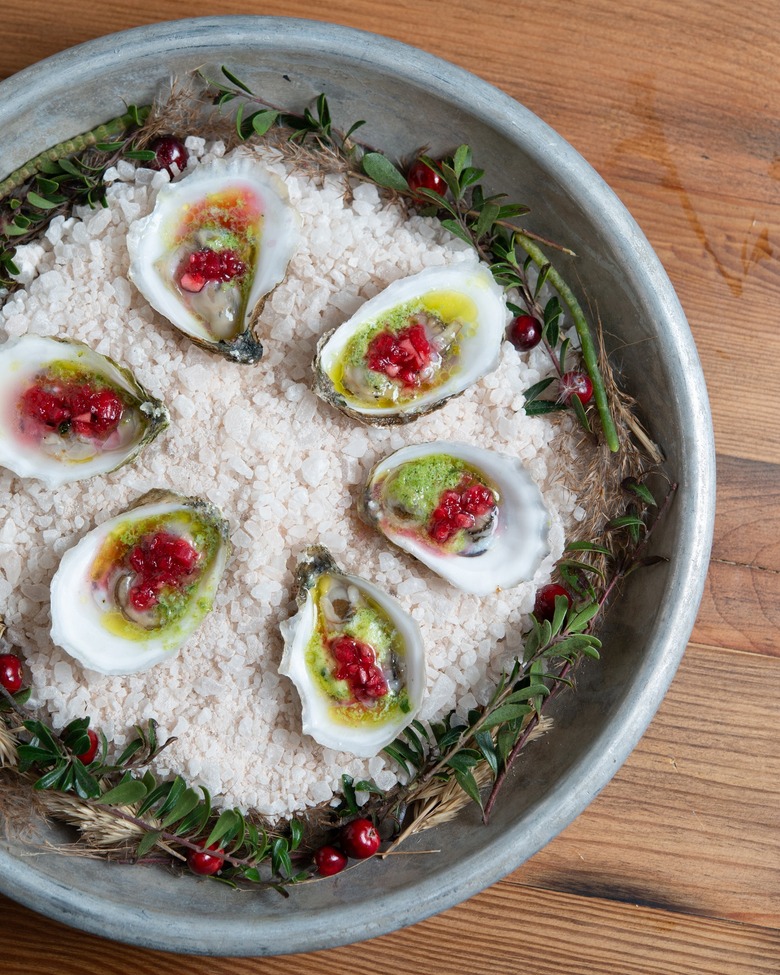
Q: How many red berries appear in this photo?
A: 10